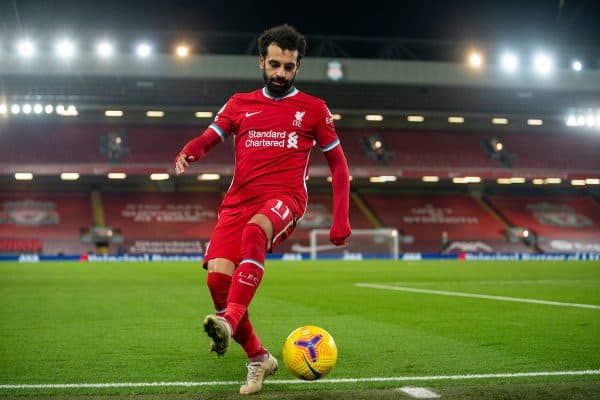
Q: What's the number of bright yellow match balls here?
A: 1